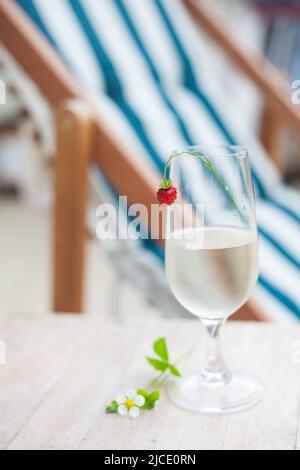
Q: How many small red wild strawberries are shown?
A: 1